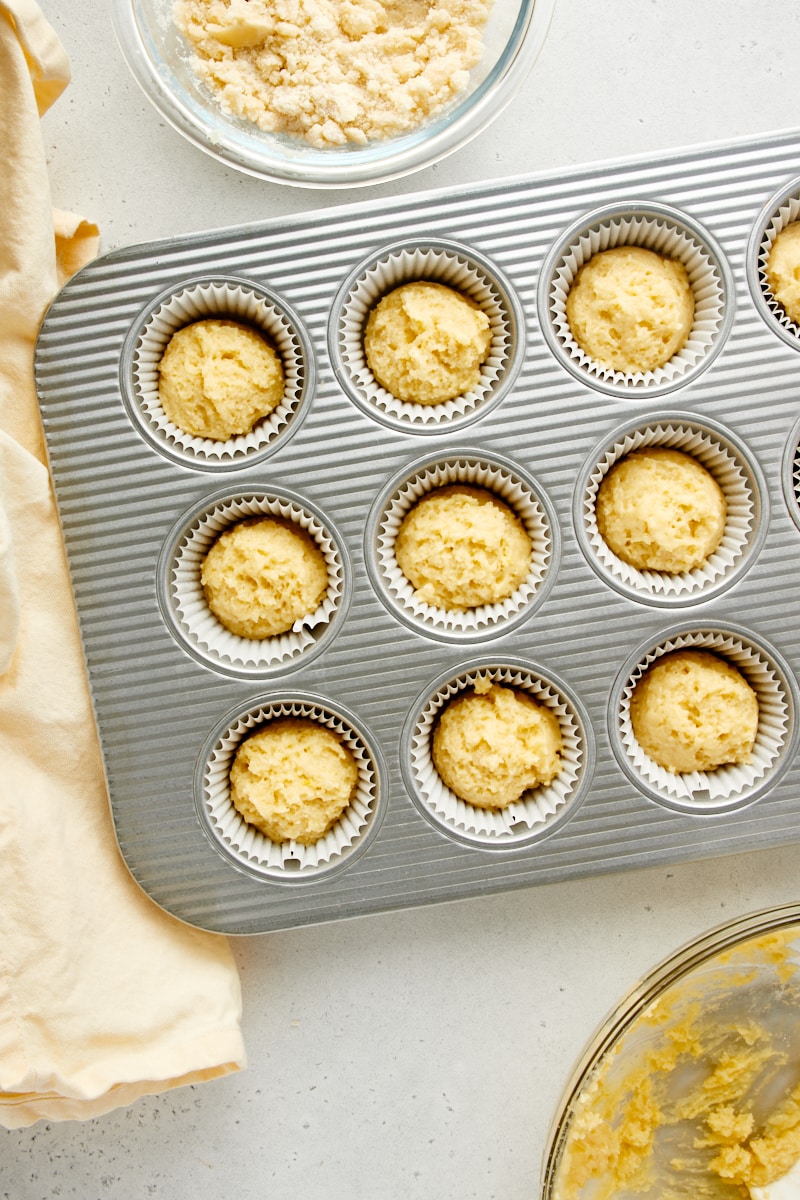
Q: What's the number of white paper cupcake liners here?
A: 11